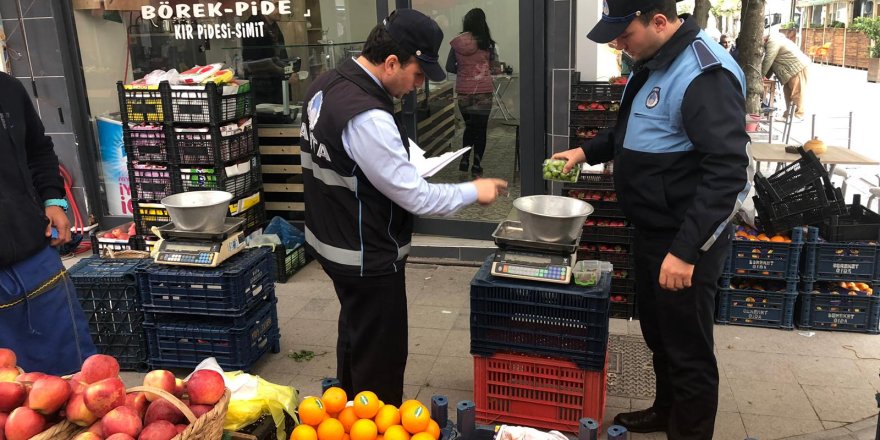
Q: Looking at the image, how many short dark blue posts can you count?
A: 5